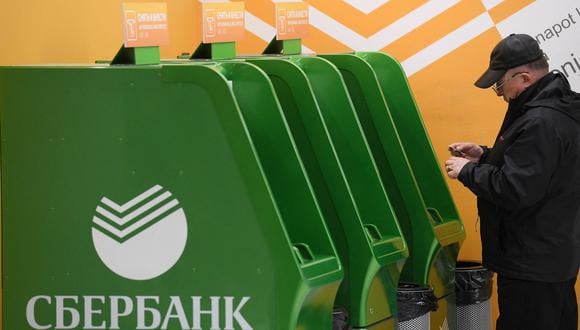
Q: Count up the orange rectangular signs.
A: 3